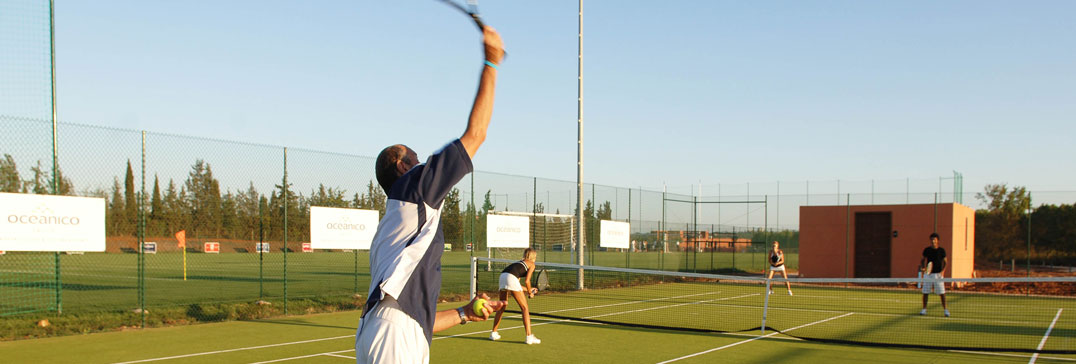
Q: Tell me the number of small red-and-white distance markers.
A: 2